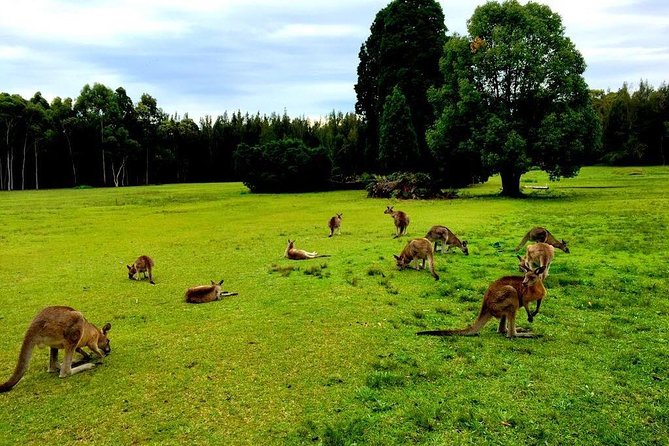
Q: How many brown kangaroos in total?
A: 11